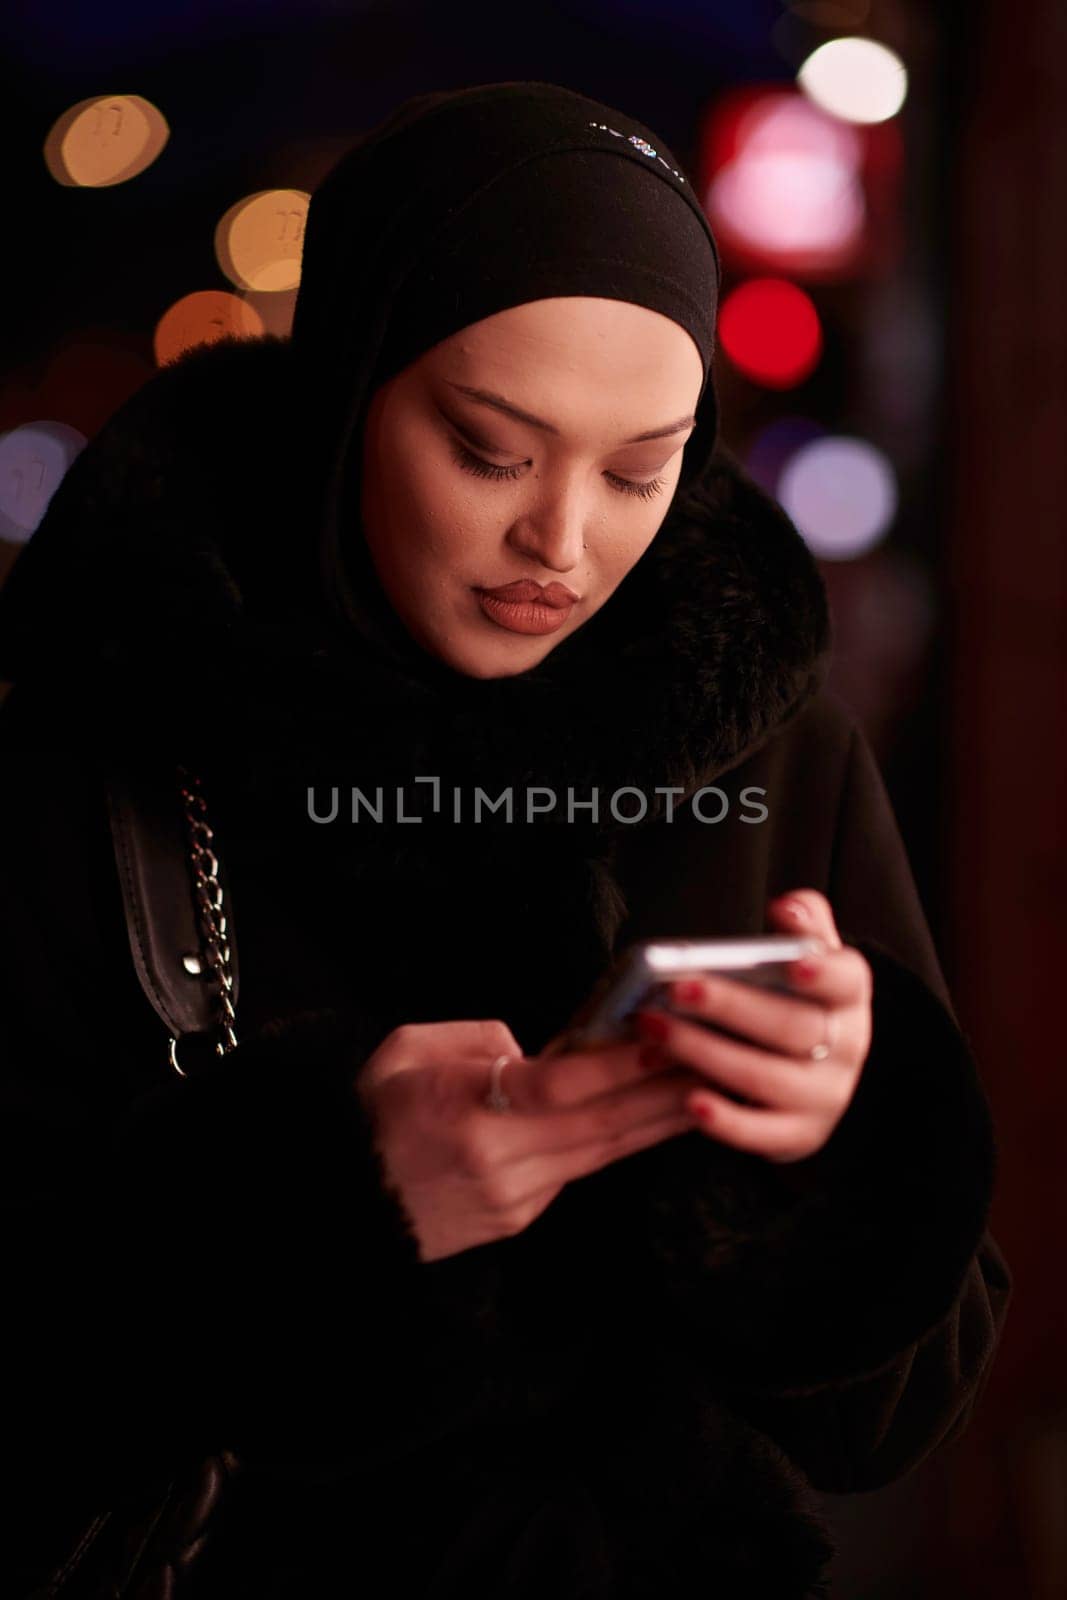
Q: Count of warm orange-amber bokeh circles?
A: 3